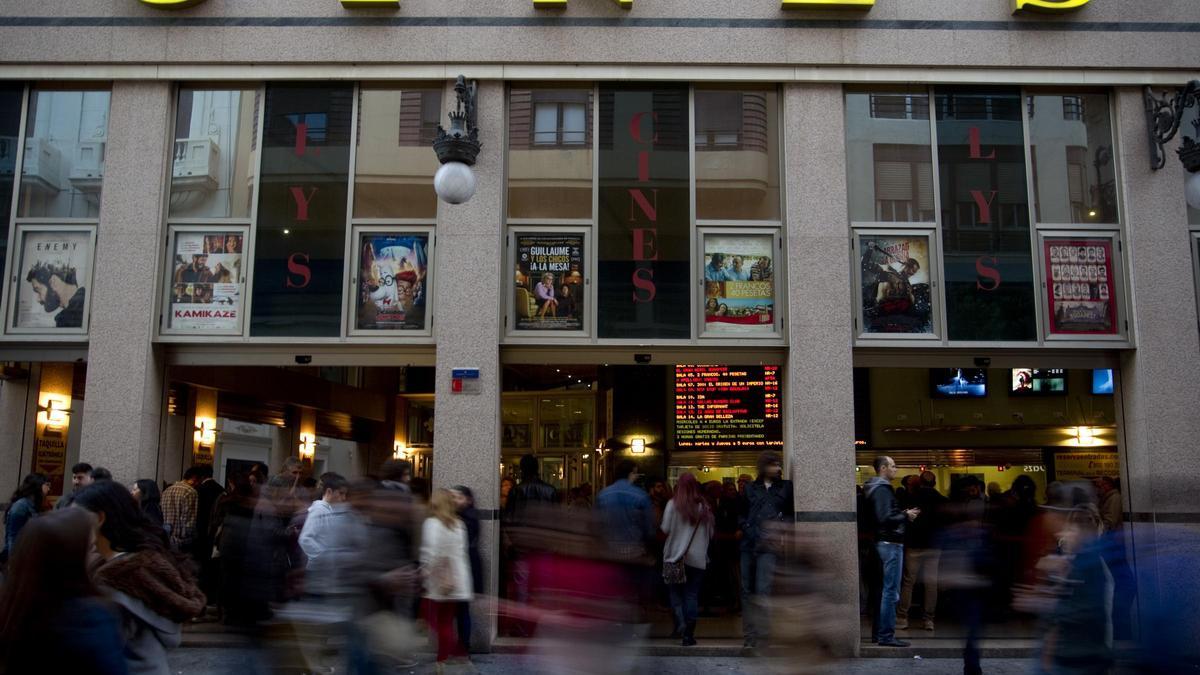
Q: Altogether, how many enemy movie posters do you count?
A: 1